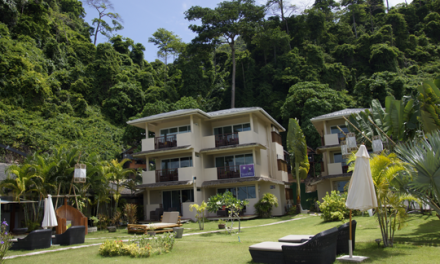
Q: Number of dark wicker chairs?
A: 4